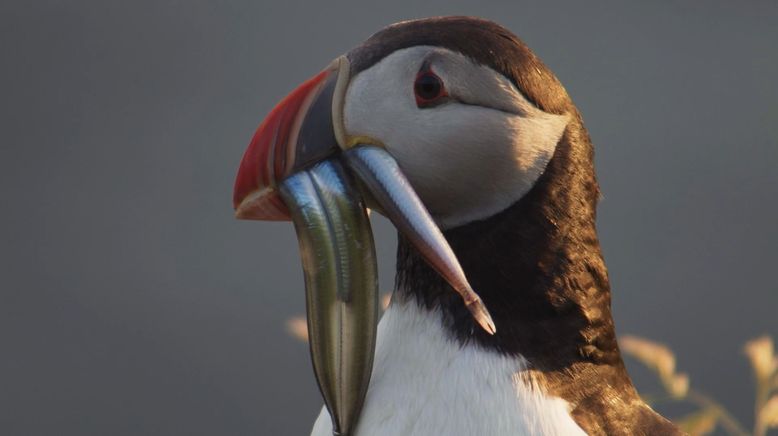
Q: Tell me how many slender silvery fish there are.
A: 2